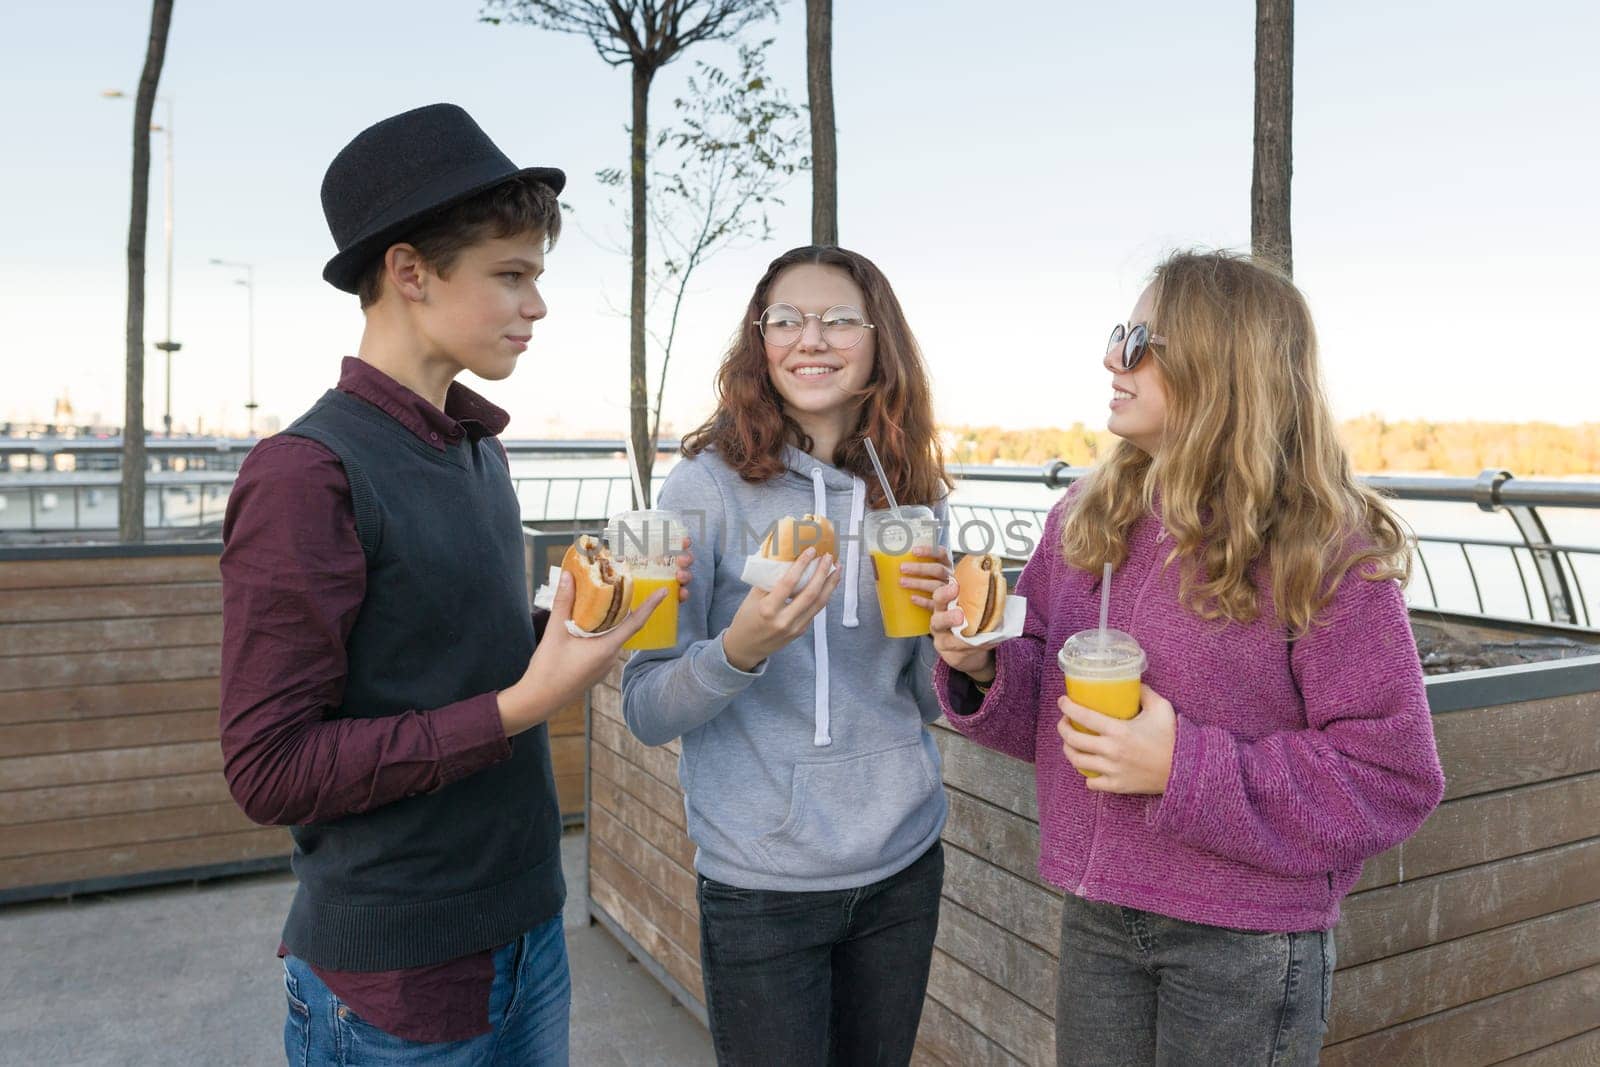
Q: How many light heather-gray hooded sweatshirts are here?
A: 1